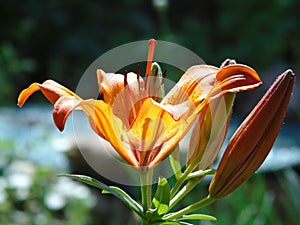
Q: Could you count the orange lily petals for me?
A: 6